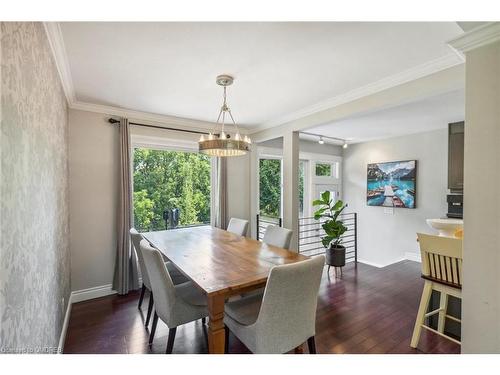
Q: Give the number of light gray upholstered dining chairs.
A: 5